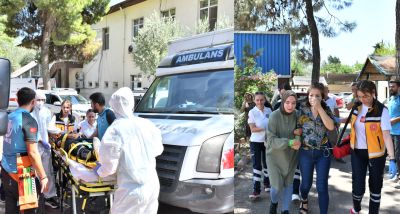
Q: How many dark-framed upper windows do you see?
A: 4